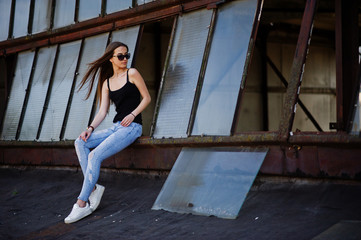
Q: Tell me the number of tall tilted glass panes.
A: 7